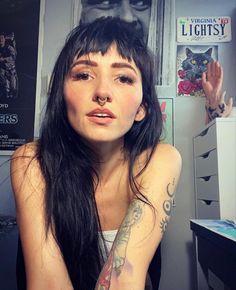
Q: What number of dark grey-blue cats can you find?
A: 1